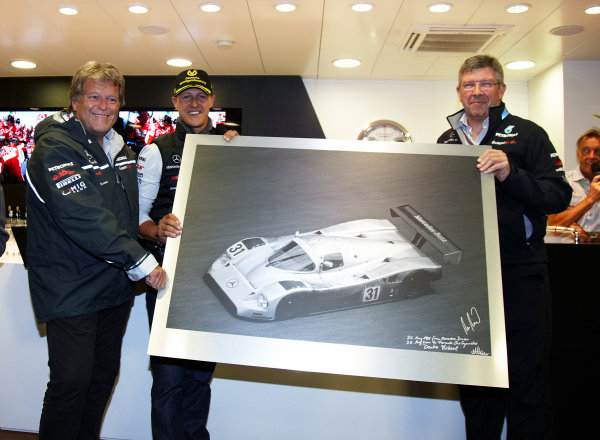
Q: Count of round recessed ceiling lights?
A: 12